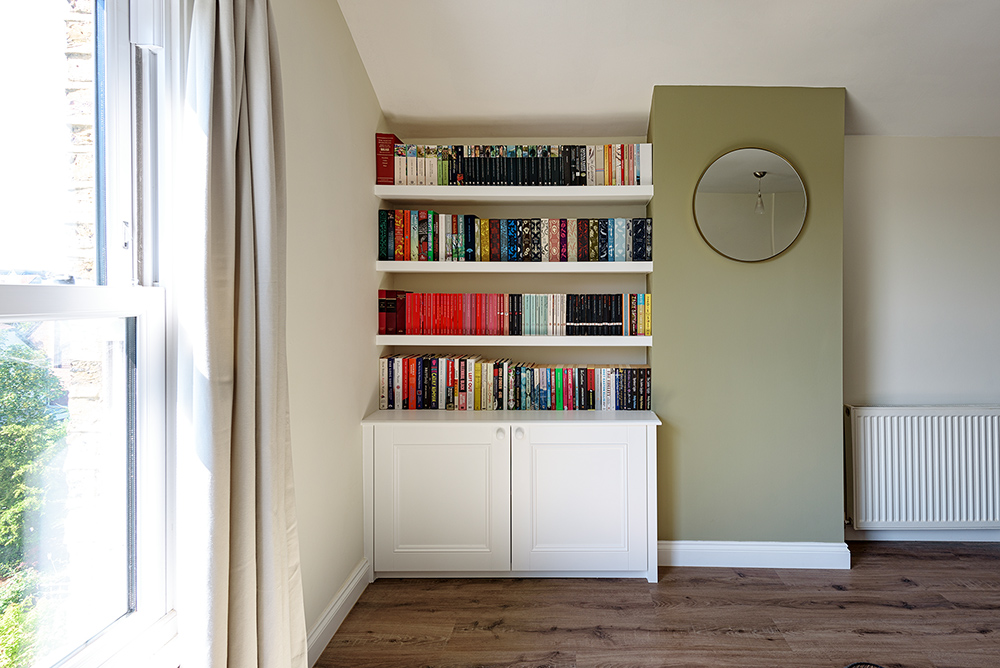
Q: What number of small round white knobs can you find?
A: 2